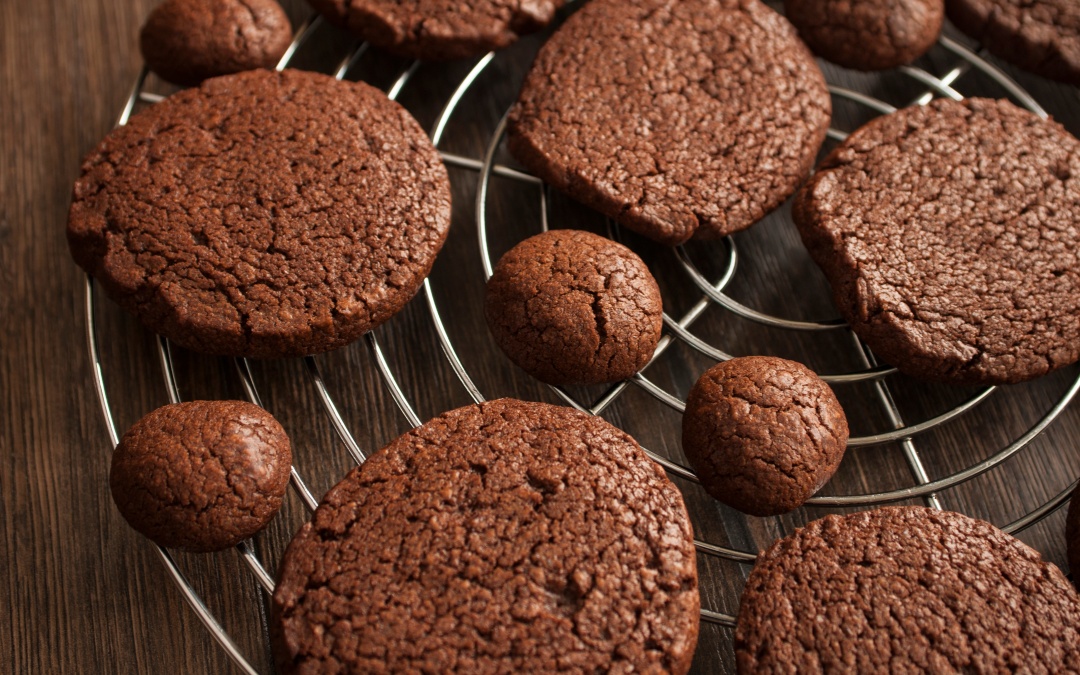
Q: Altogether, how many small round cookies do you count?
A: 5